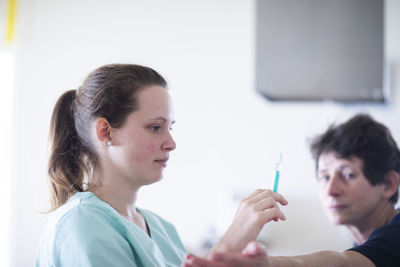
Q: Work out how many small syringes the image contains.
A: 1